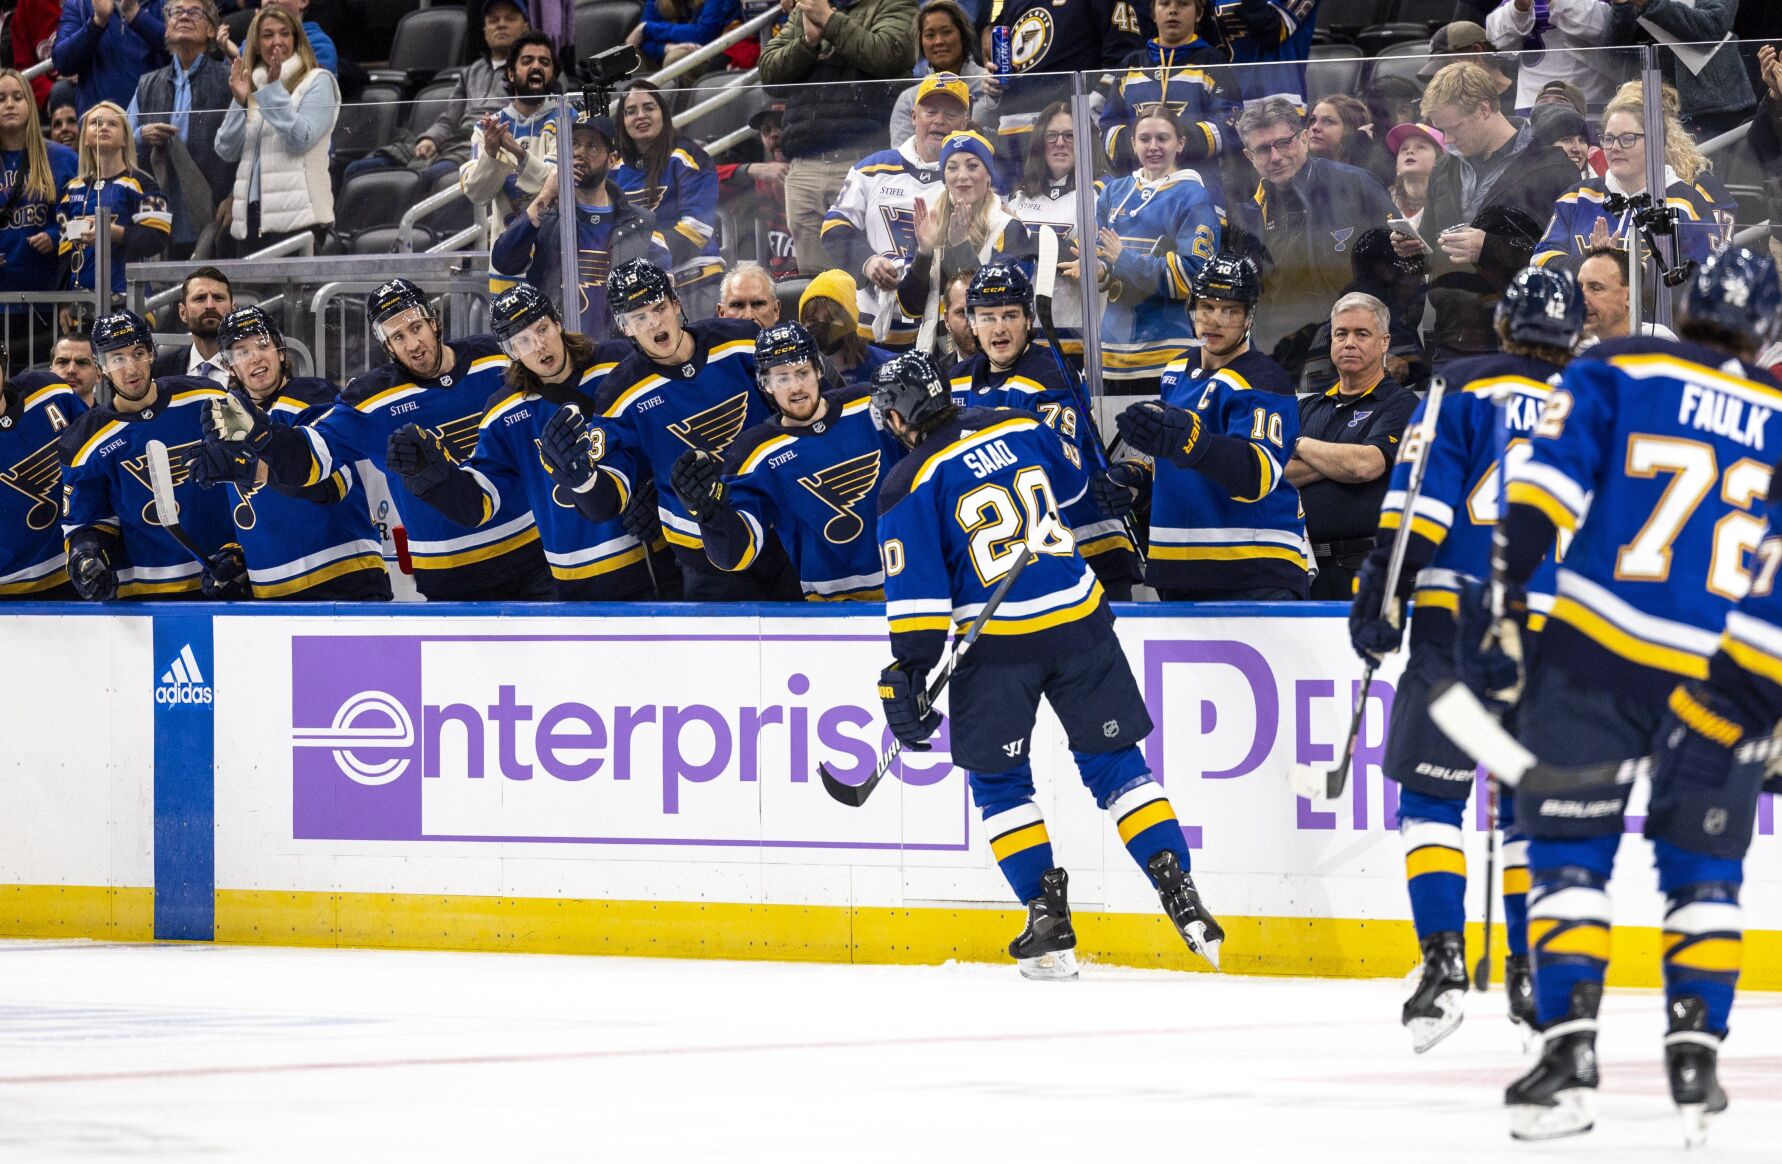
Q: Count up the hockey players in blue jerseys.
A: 13